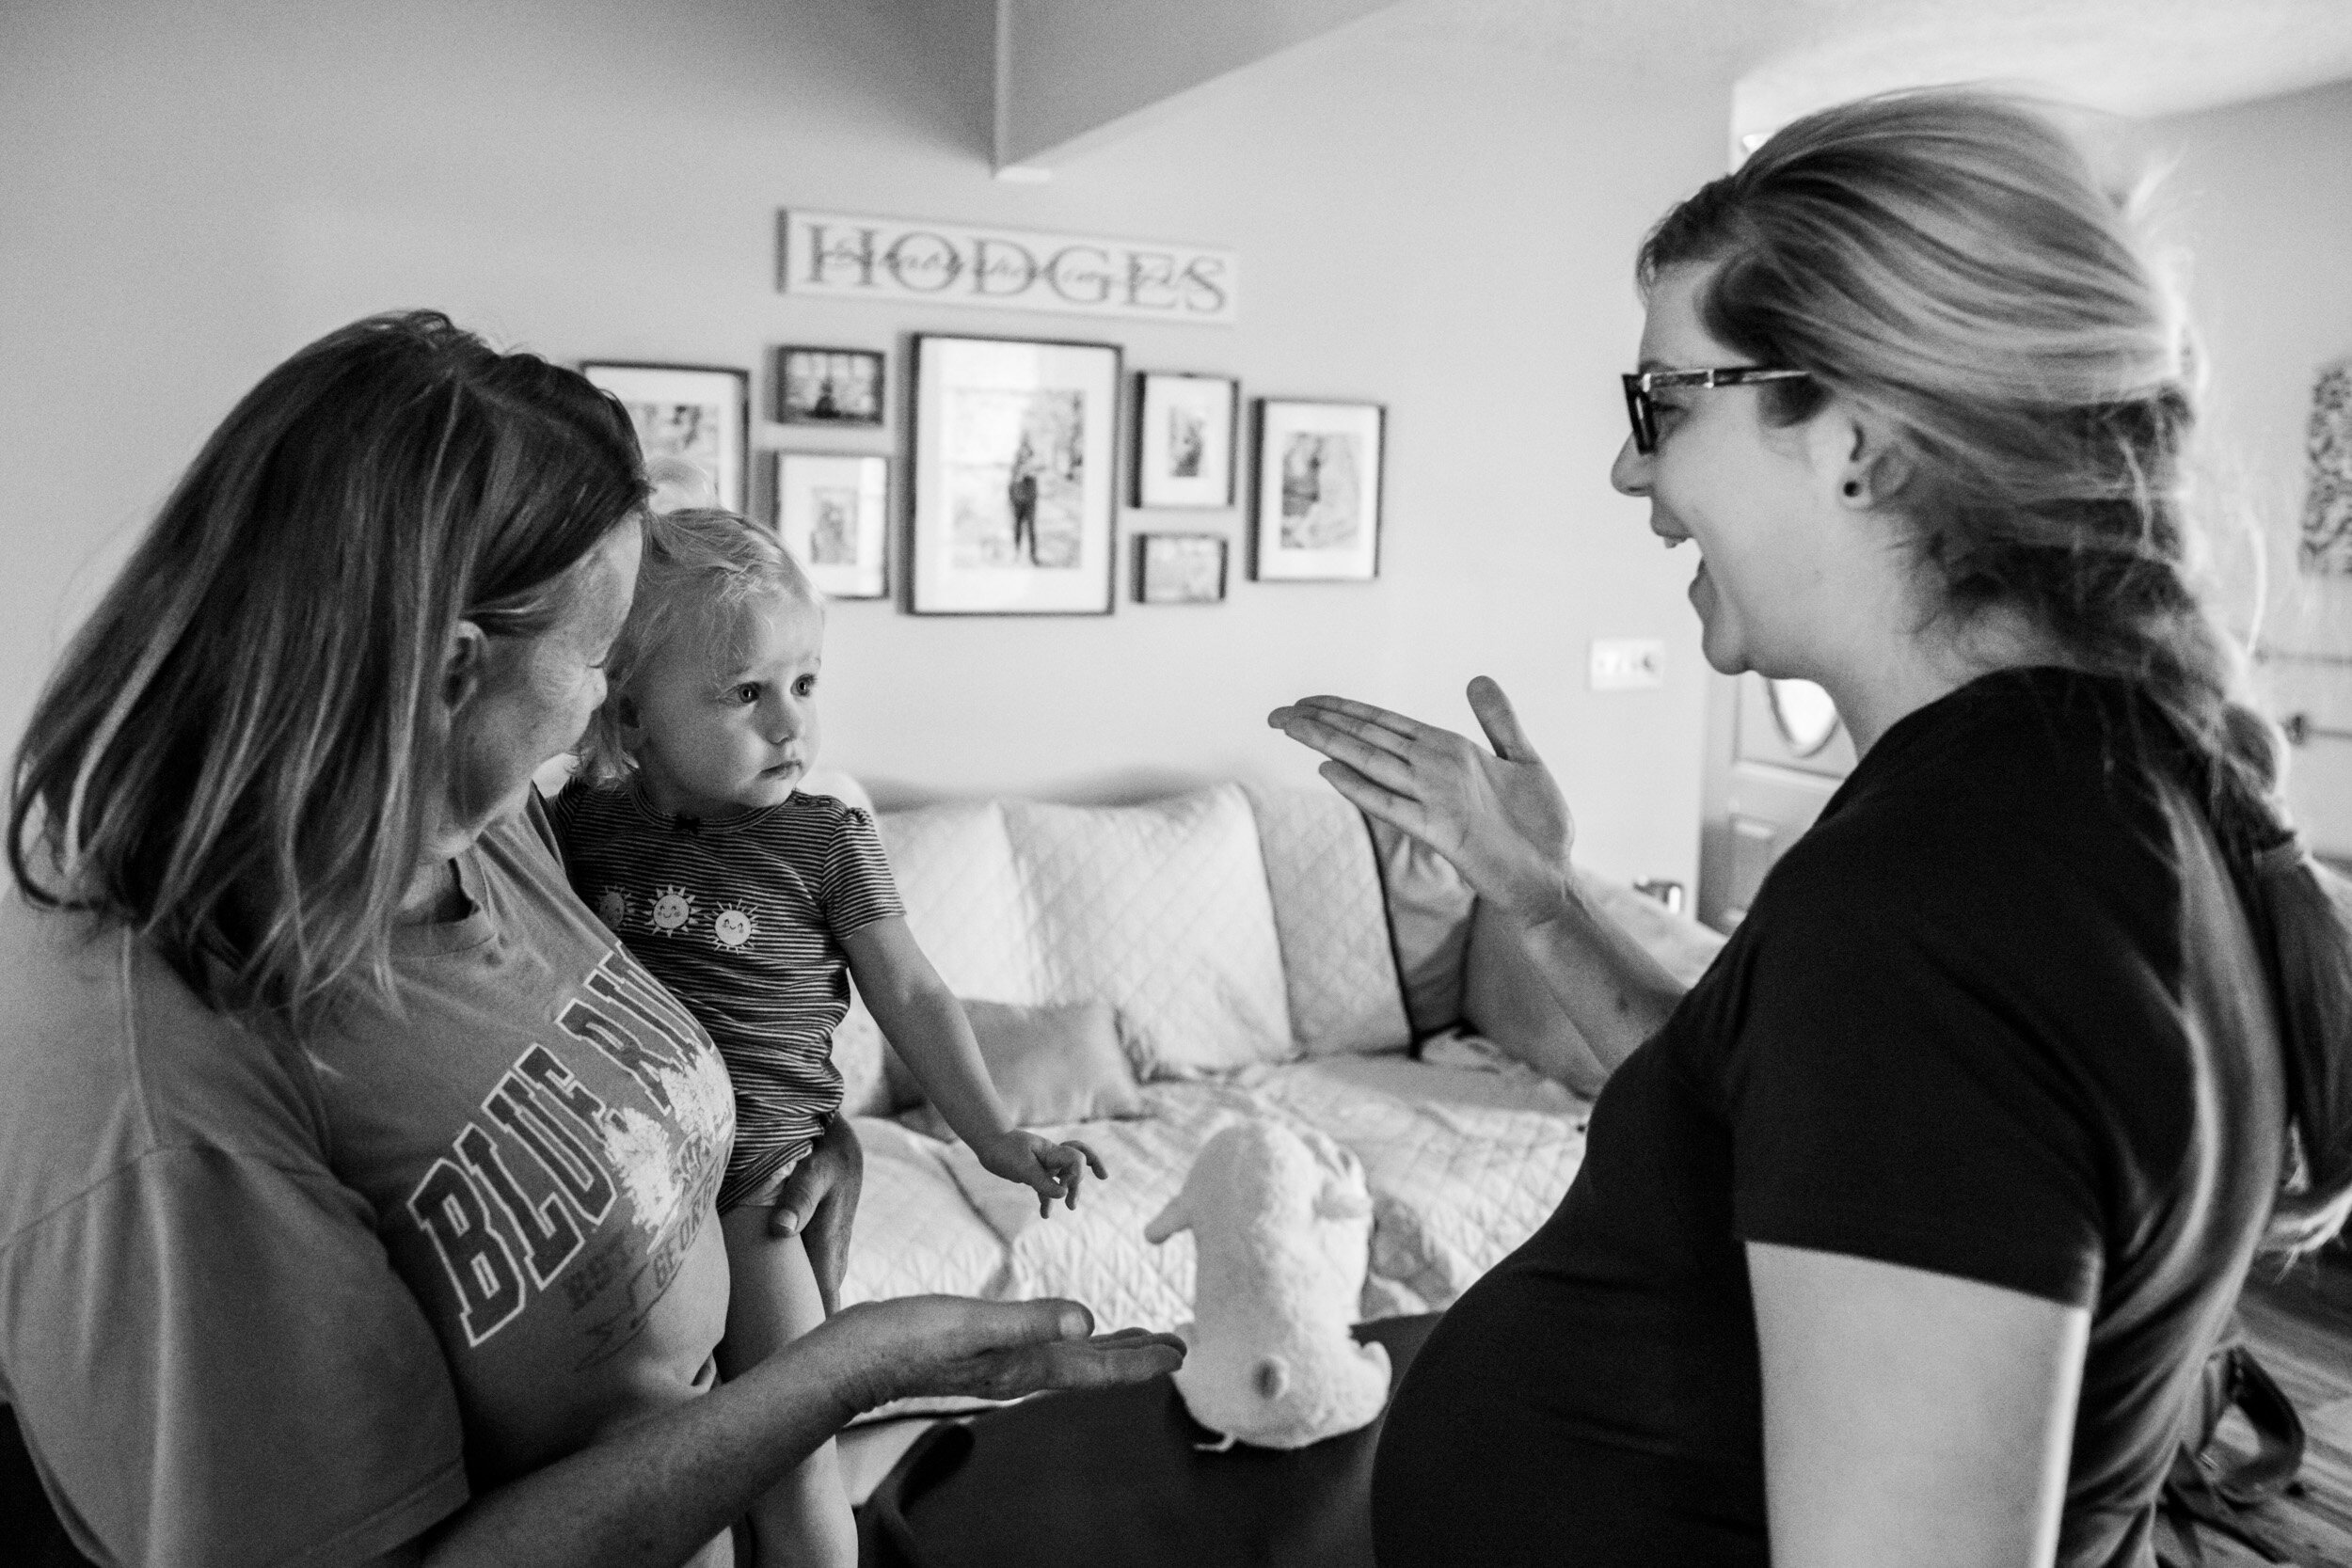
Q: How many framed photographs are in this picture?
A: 7